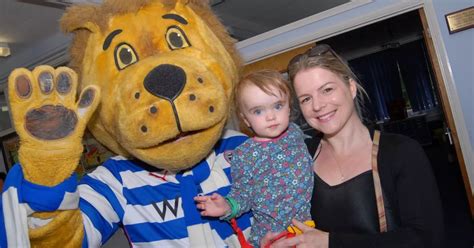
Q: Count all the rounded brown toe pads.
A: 4